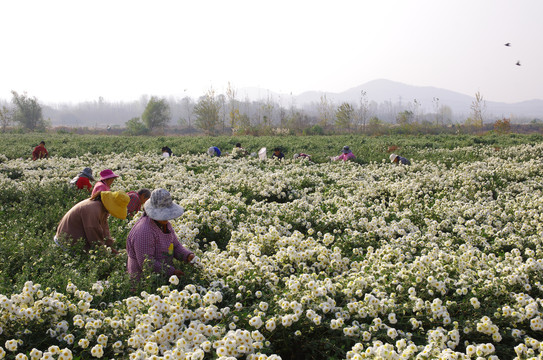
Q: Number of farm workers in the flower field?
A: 13